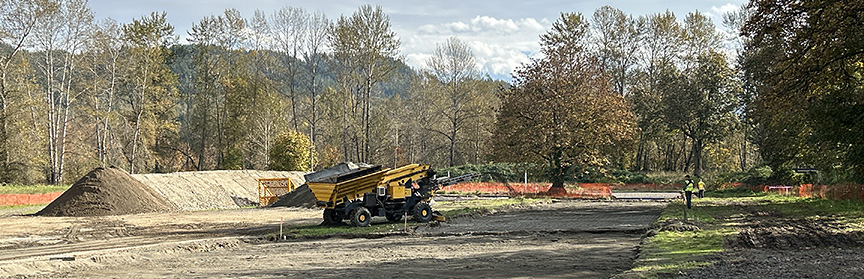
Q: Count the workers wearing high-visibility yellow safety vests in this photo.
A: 2